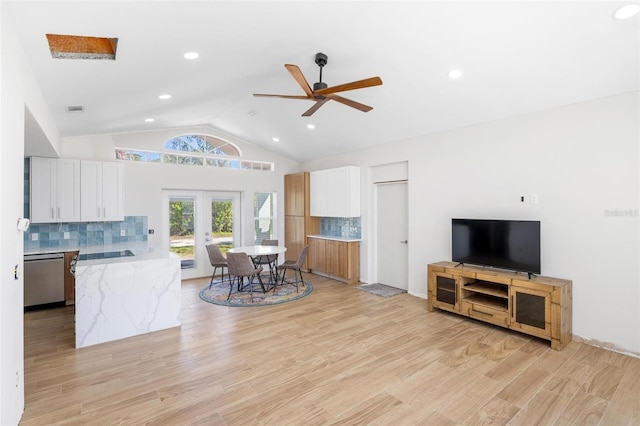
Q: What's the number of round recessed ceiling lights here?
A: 7